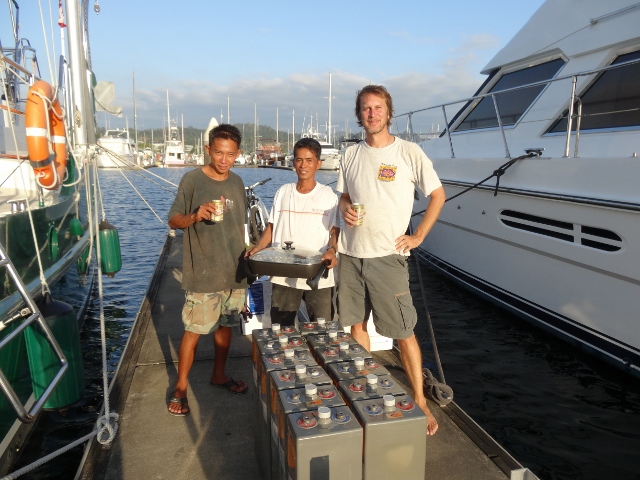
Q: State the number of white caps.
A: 12